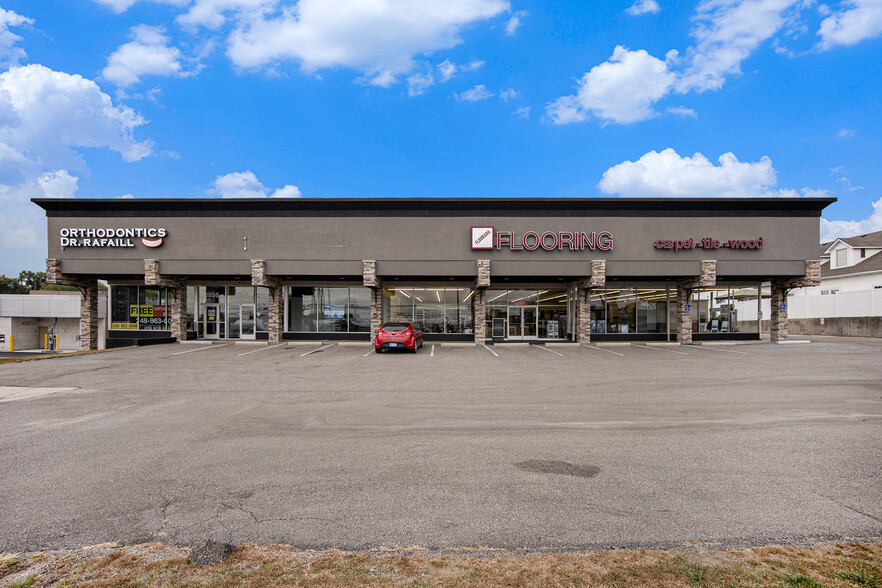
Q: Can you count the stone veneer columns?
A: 8